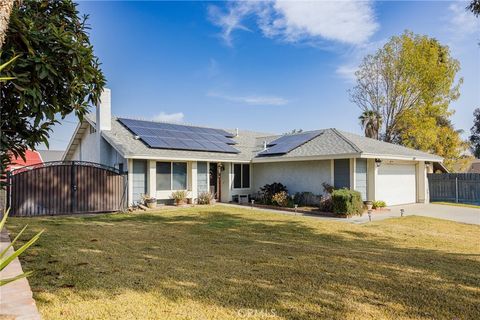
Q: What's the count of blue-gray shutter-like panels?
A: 4